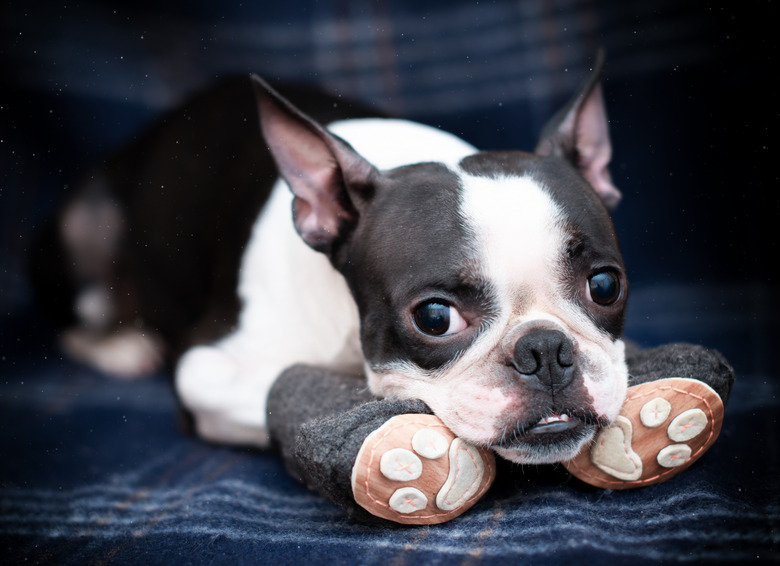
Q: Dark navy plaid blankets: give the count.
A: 1